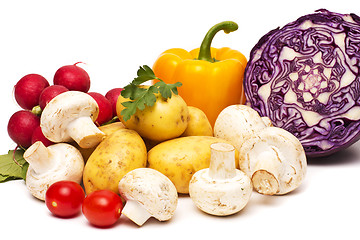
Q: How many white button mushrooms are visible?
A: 6